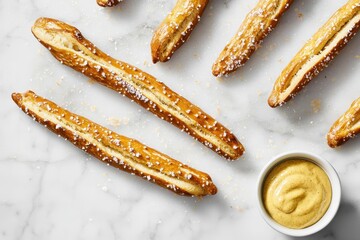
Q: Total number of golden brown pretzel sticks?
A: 7